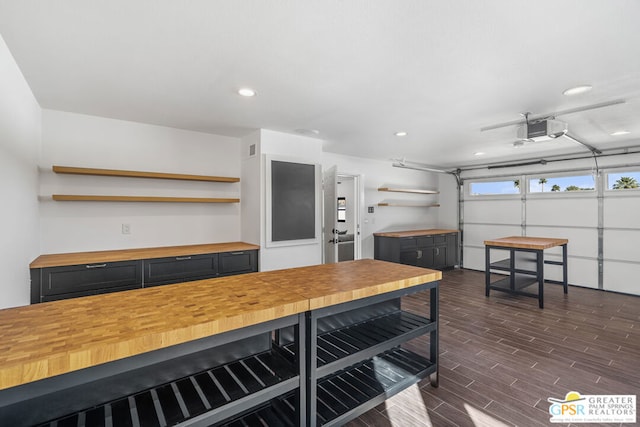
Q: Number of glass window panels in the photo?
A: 3